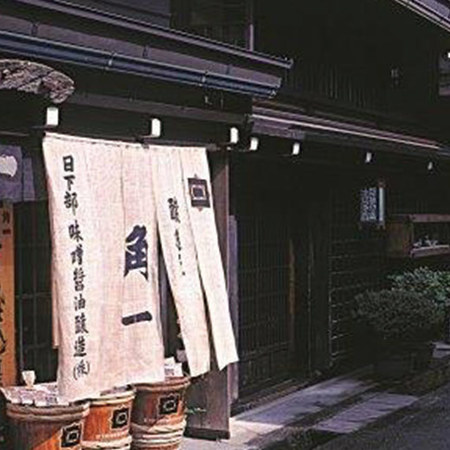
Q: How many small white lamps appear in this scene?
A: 7